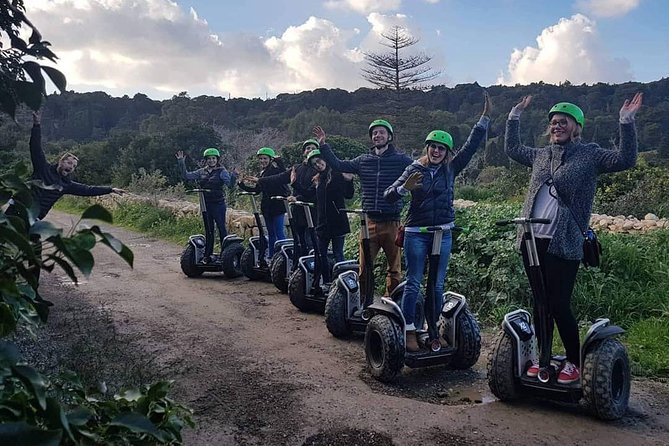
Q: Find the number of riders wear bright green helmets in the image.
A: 7